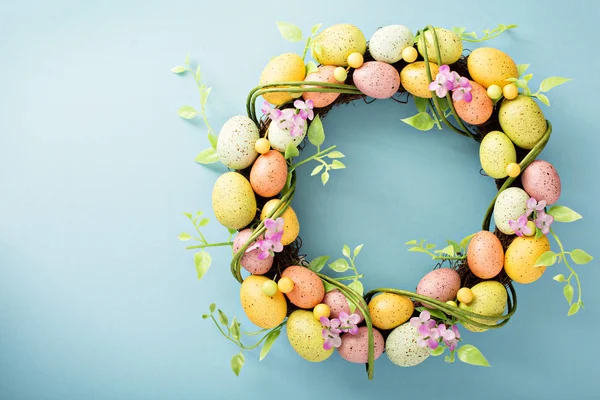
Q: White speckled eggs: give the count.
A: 5